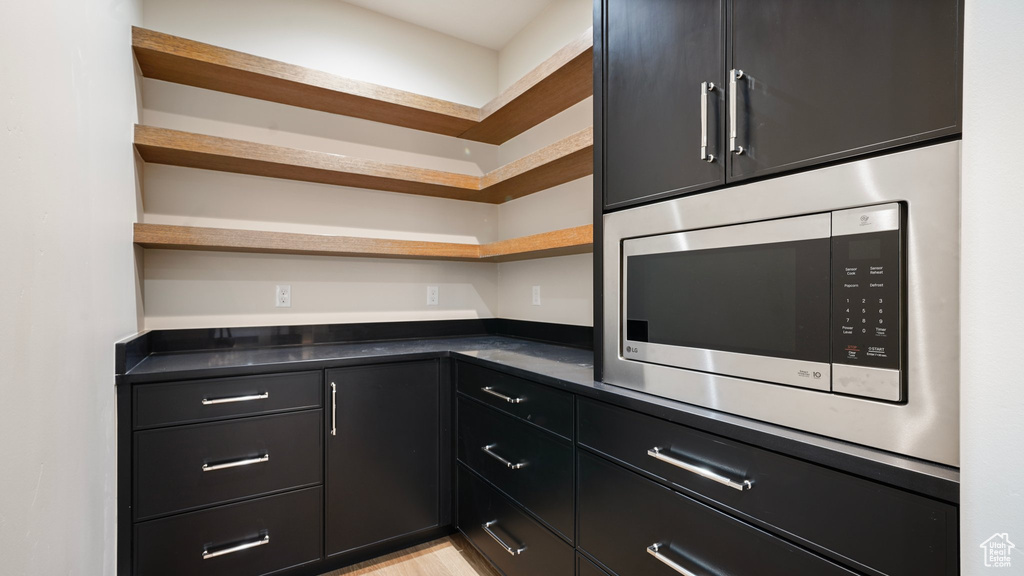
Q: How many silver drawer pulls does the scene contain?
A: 8